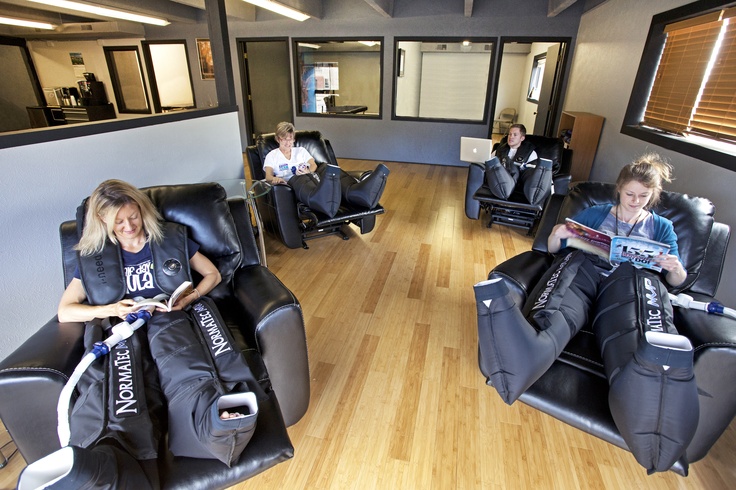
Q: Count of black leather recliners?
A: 4